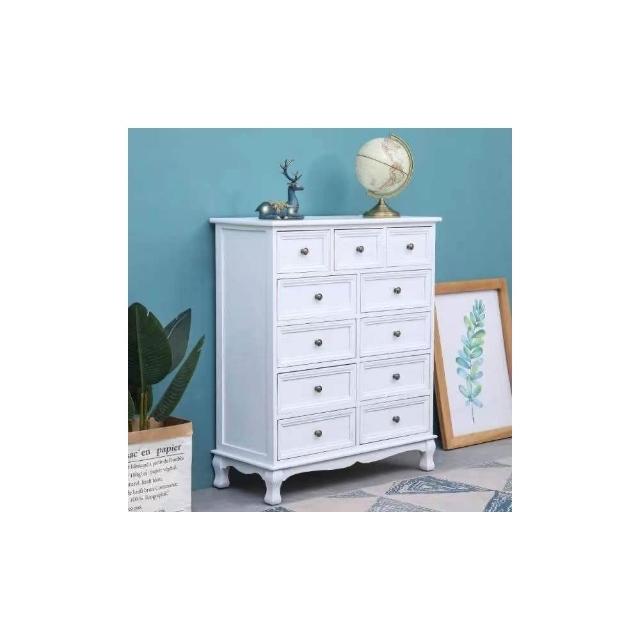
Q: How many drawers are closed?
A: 11